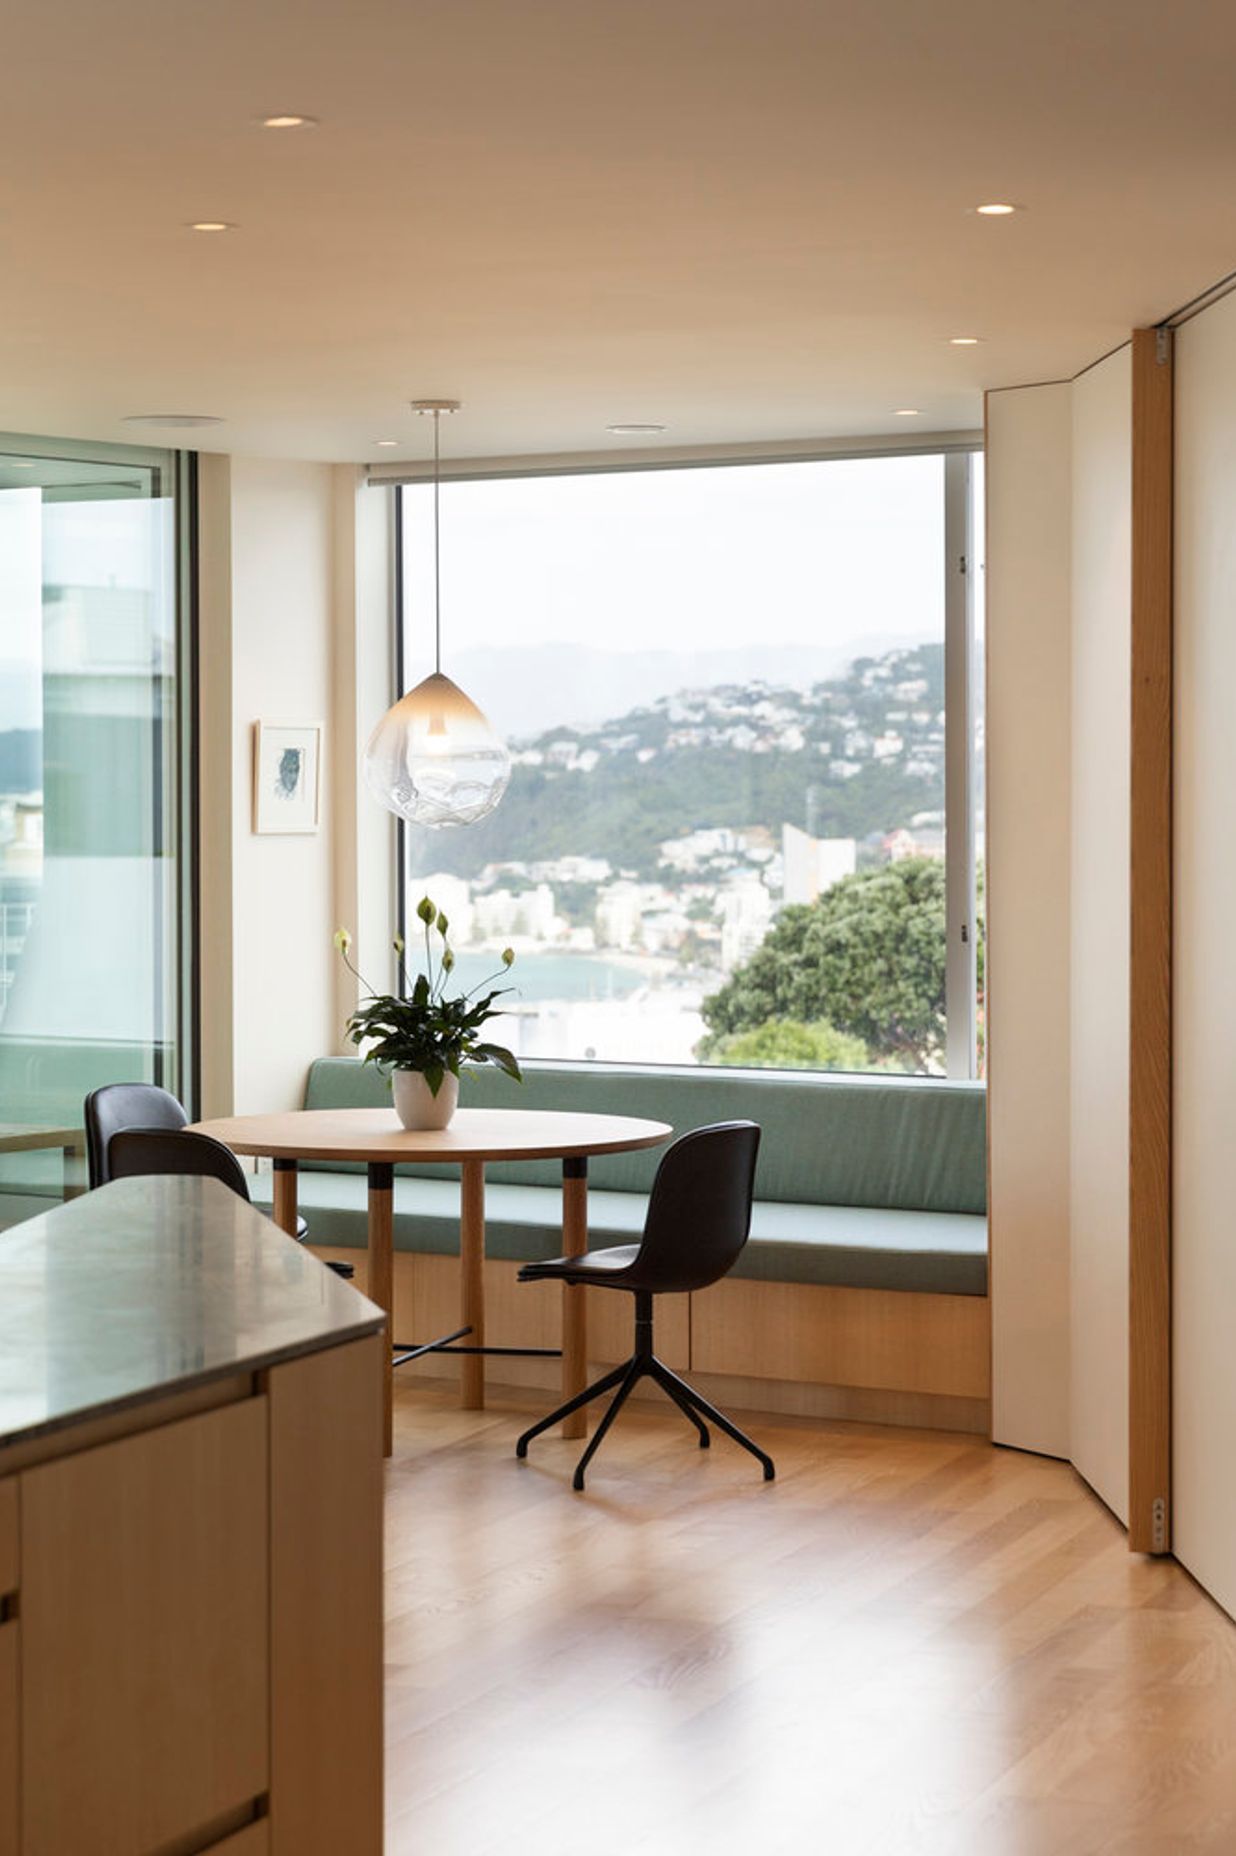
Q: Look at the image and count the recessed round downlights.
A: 6